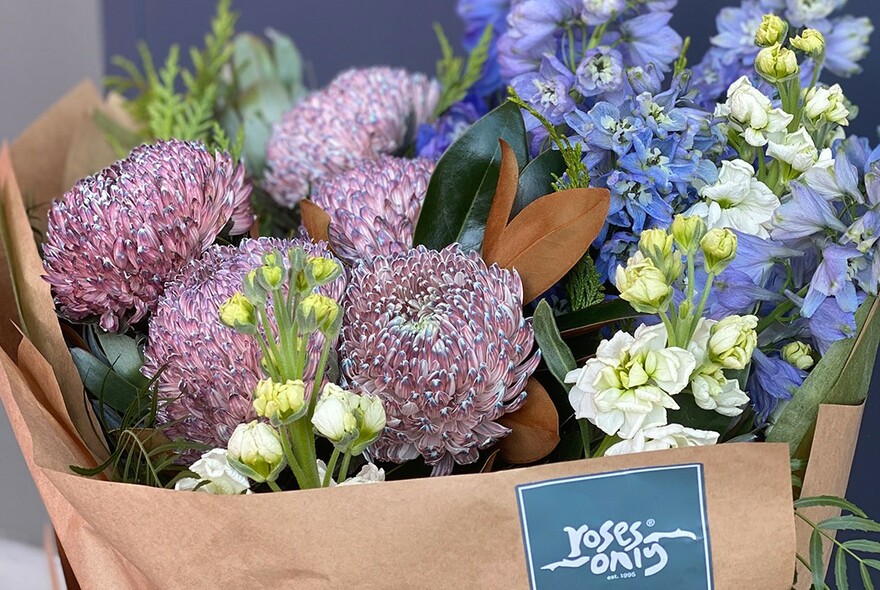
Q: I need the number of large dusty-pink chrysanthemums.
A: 5